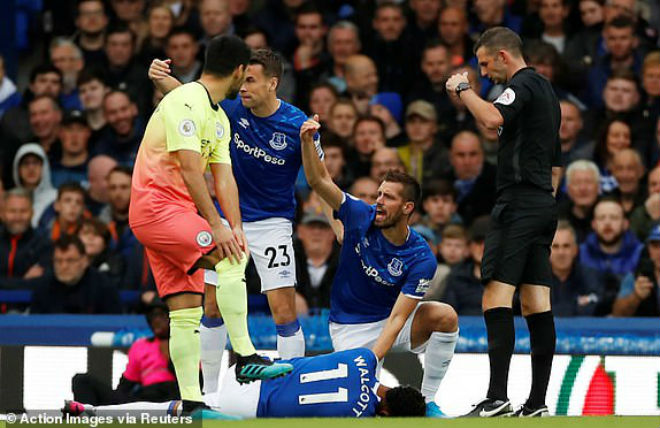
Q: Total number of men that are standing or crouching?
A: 4